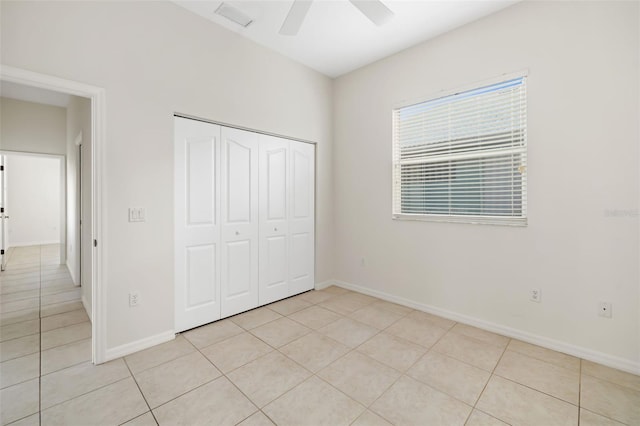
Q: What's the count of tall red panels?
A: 0